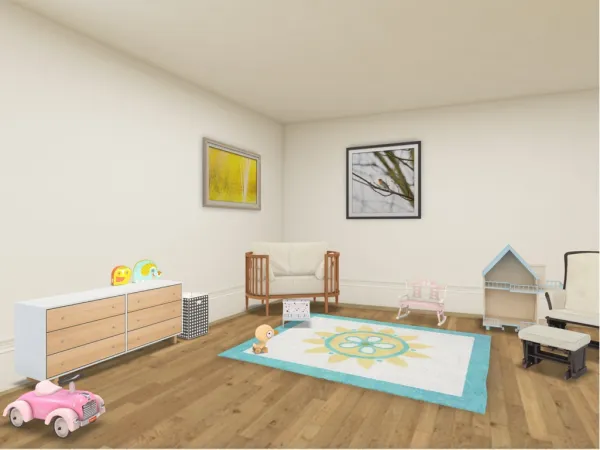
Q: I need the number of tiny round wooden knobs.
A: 12